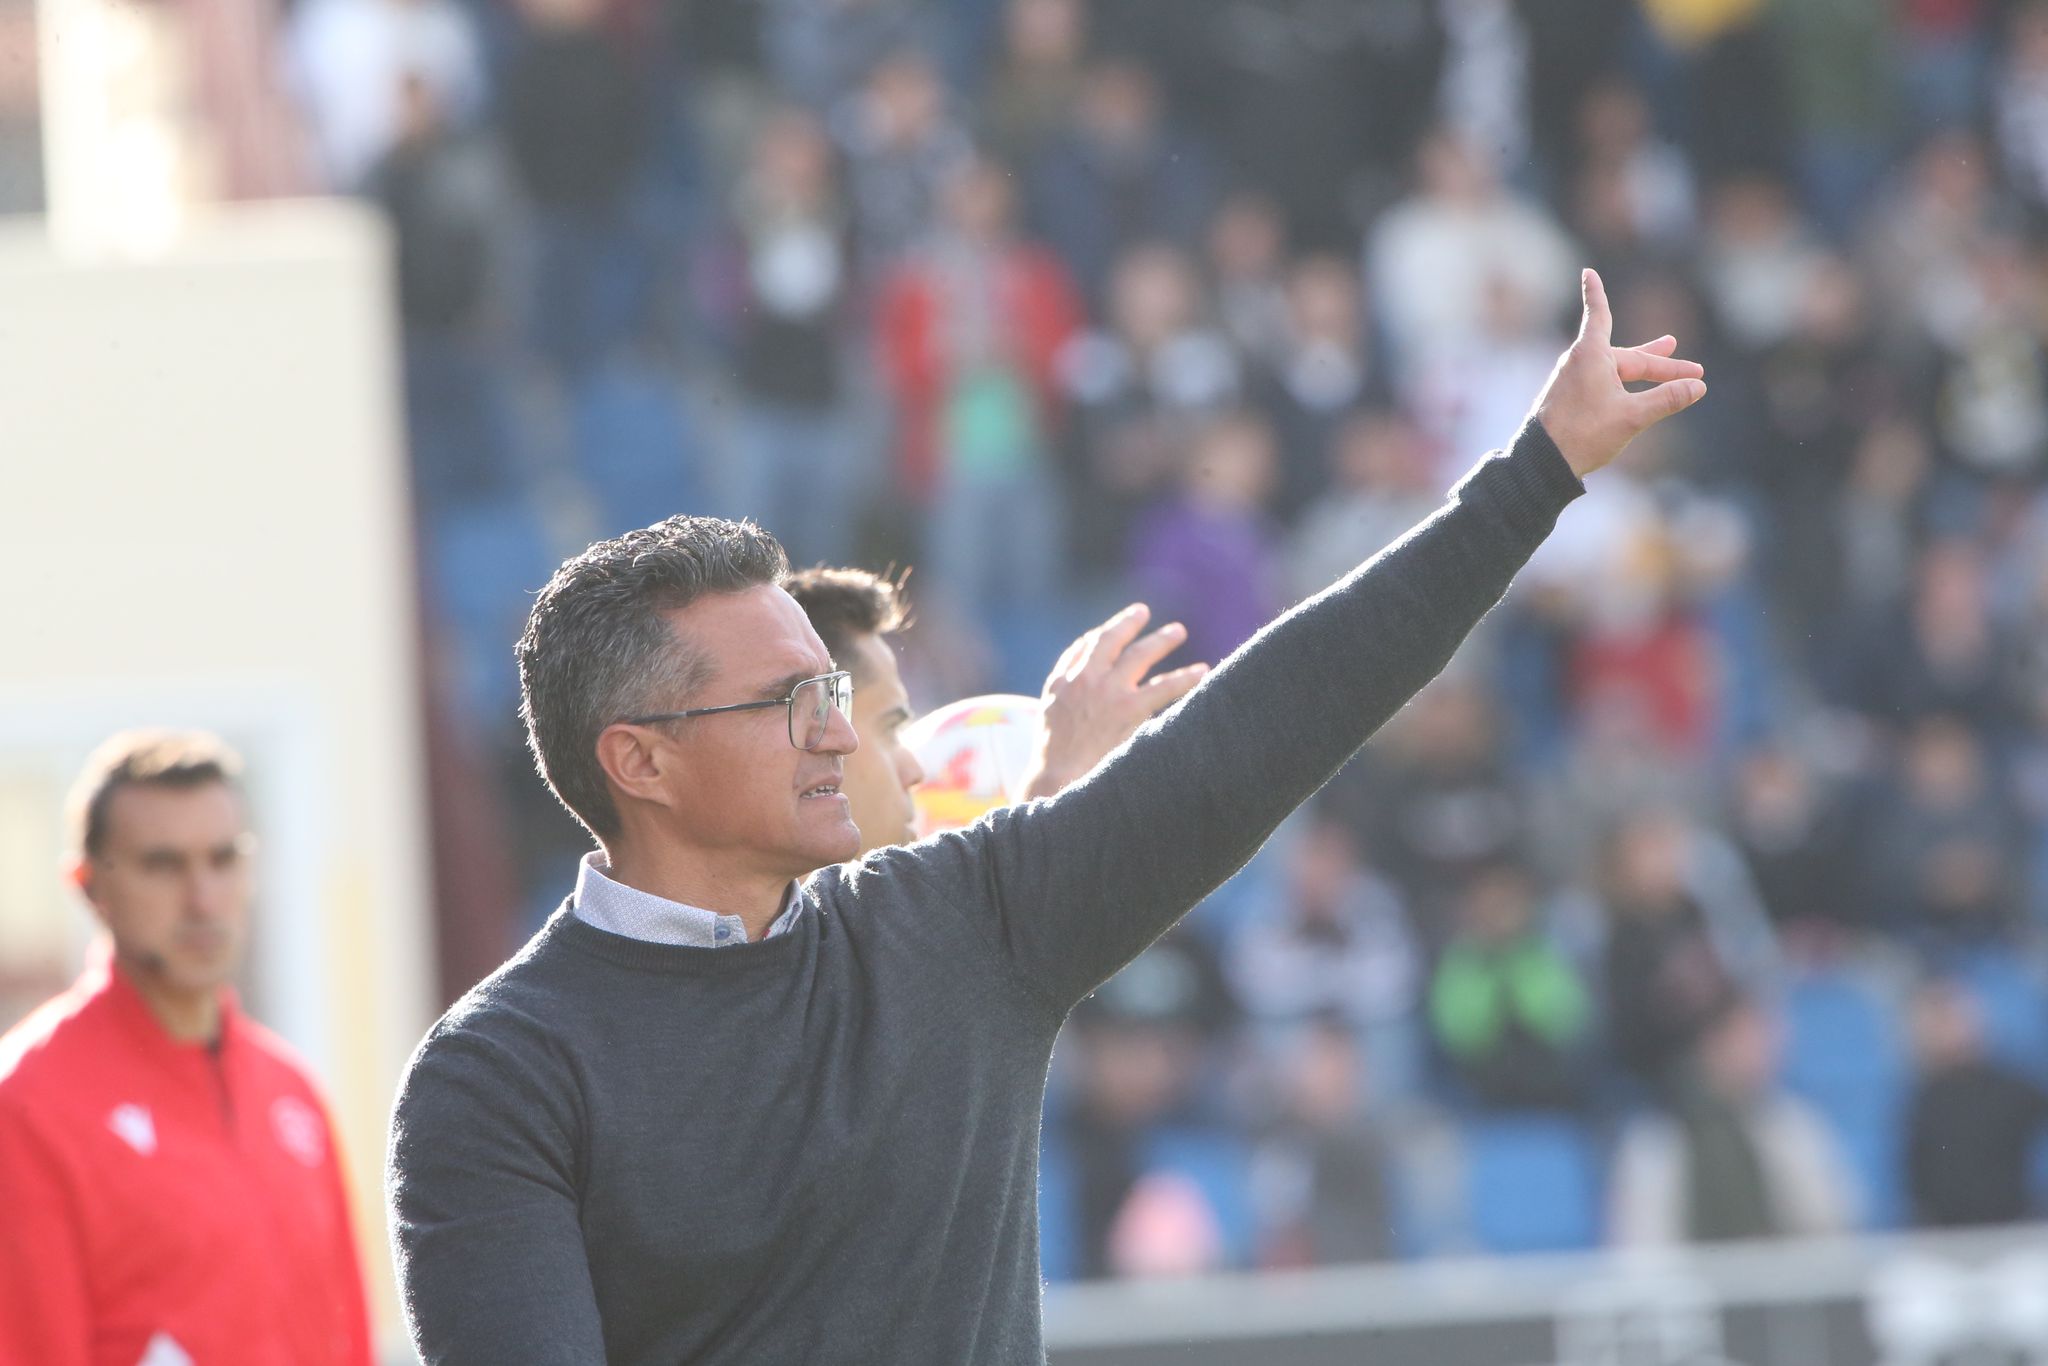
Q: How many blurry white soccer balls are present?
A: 1